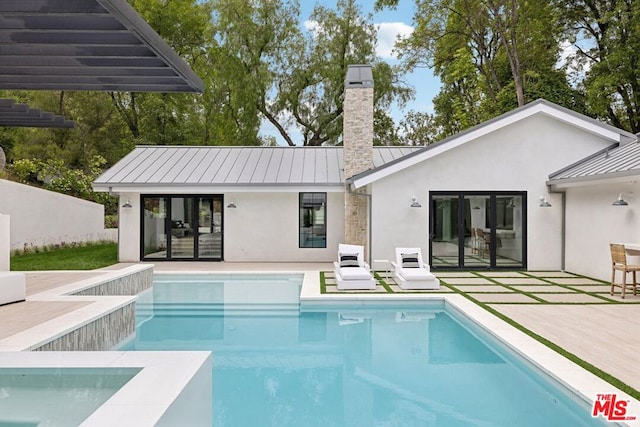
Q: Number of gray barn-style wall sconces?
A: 5